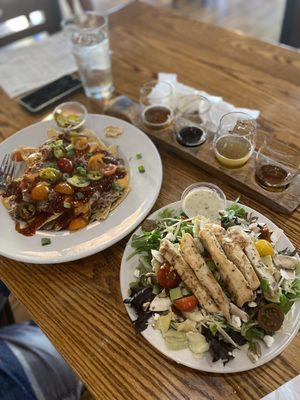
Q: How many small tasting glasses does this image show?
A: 4